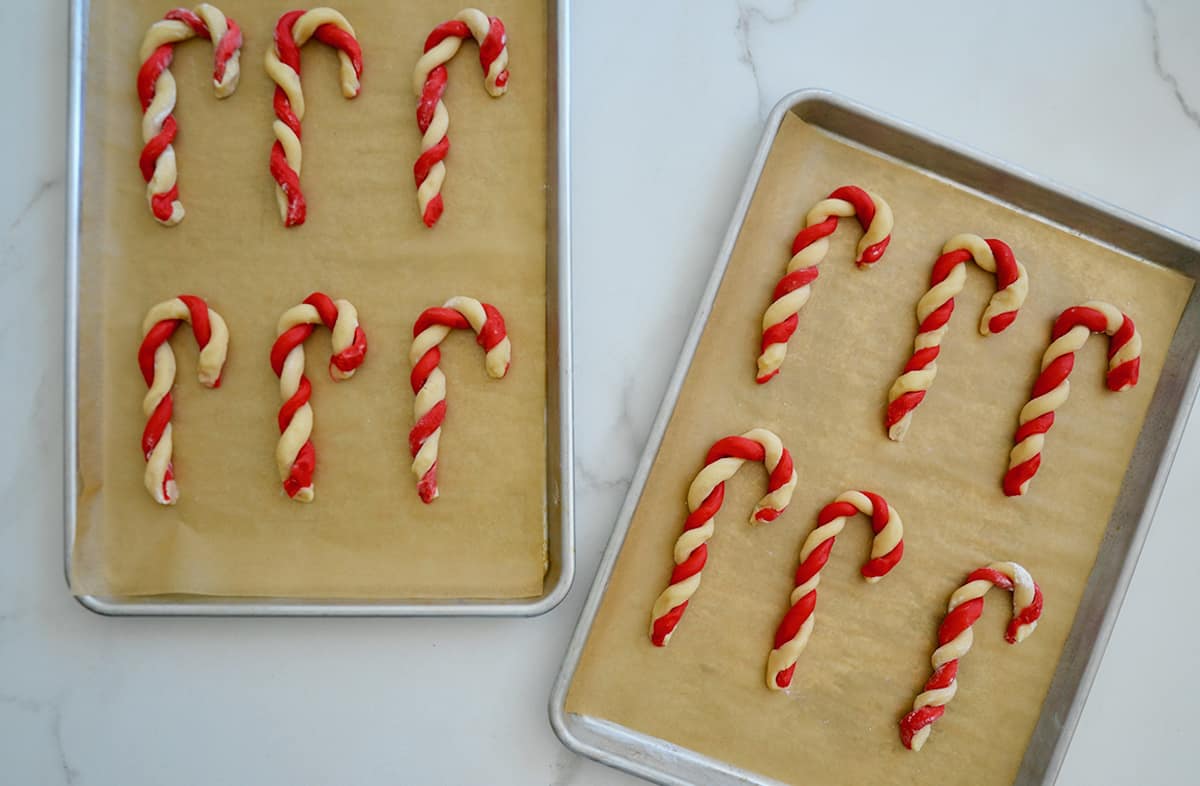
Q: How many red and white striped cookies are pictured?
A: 12